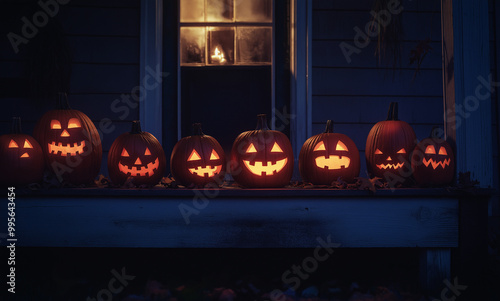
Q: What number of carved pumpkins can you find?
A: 8